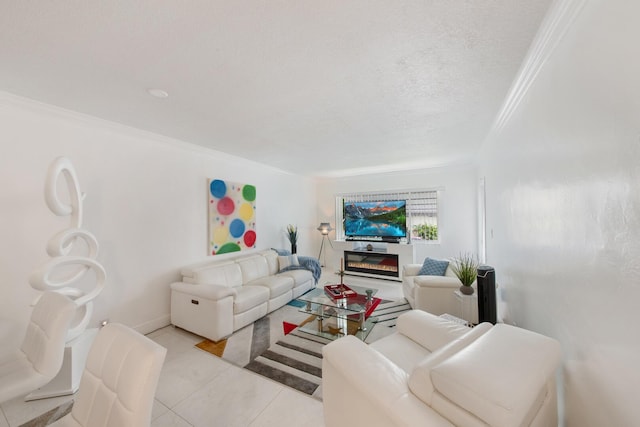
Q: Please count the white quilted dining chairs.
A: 2